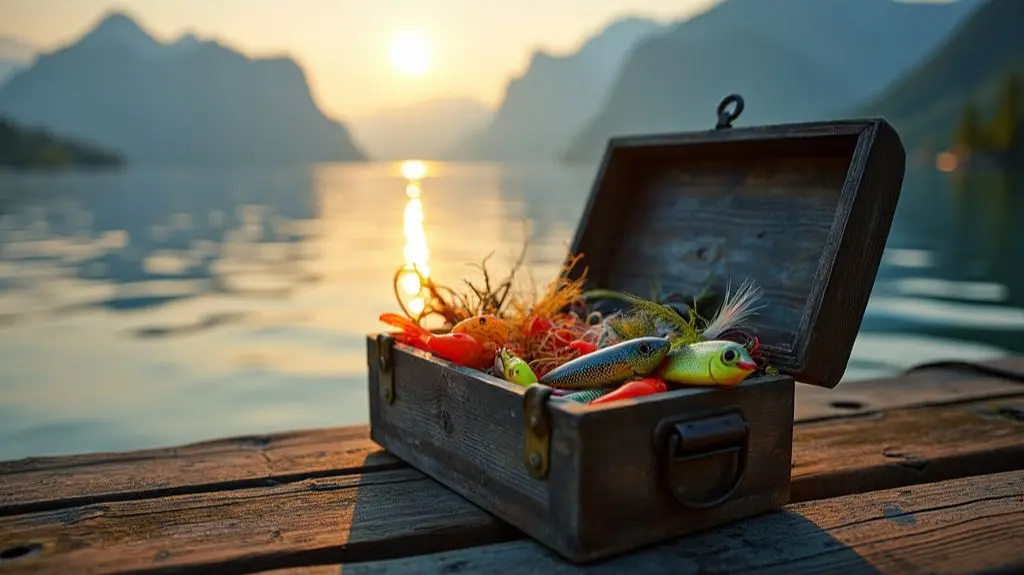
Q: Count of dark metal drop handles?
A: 1